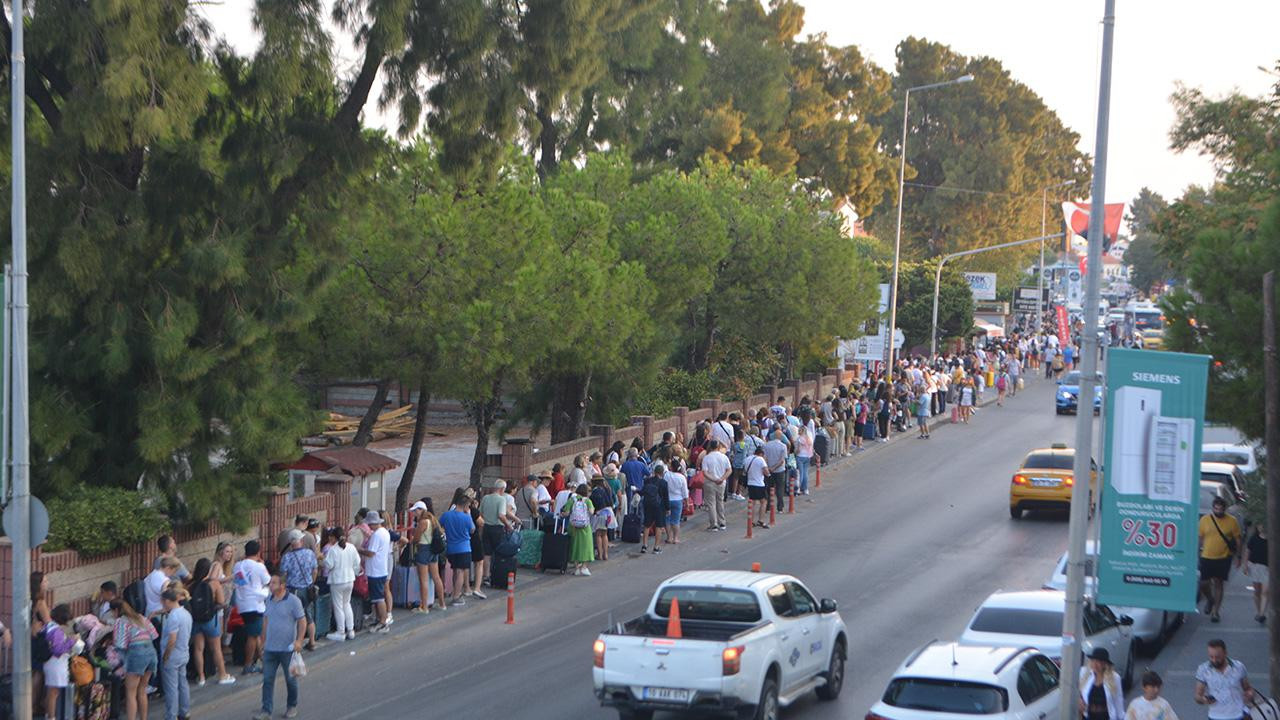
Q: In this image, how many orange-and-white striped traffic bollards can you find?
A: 5